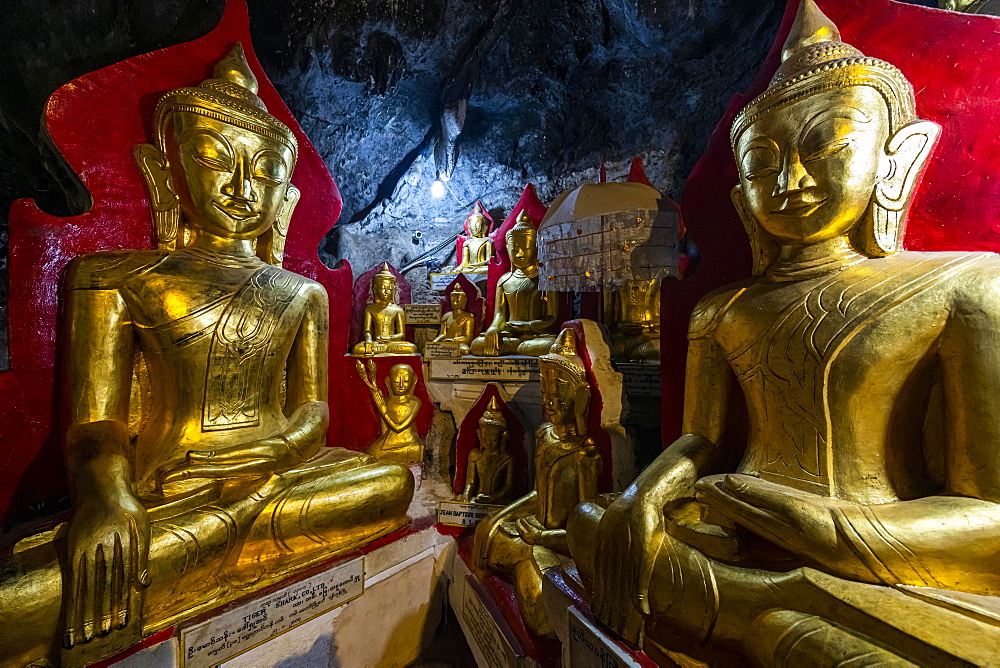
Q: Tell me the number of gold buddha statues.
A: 10